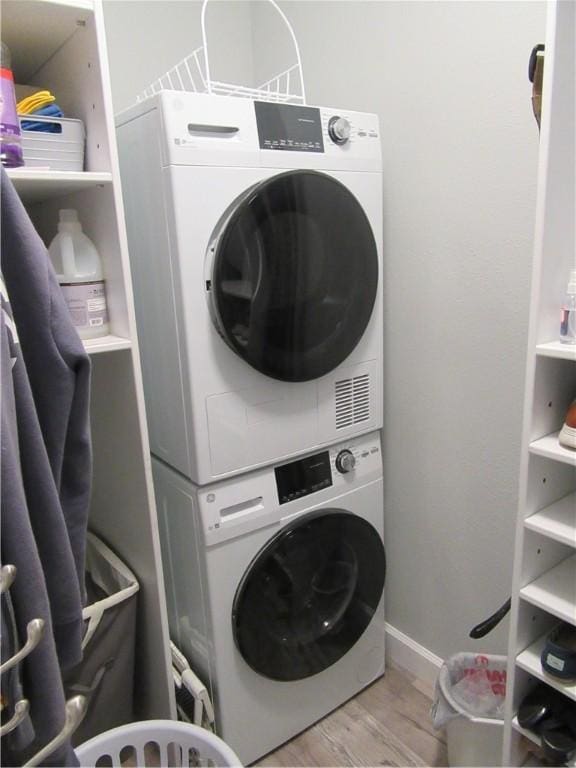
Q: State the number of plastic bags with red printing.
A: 1